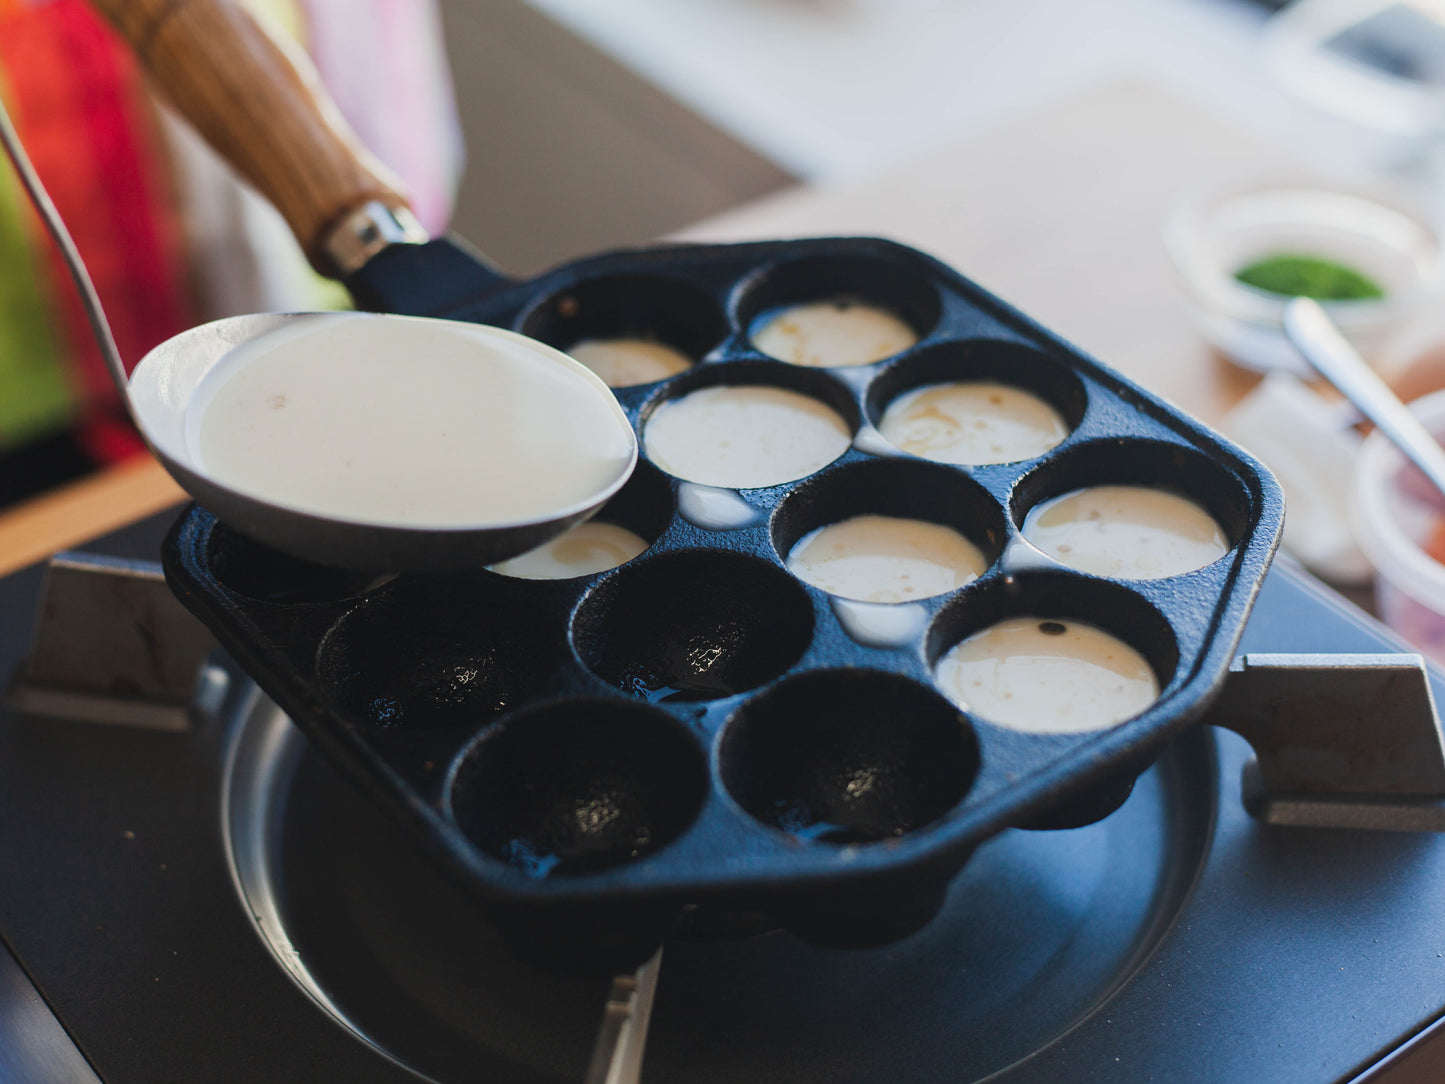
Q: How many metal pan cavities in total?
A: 13